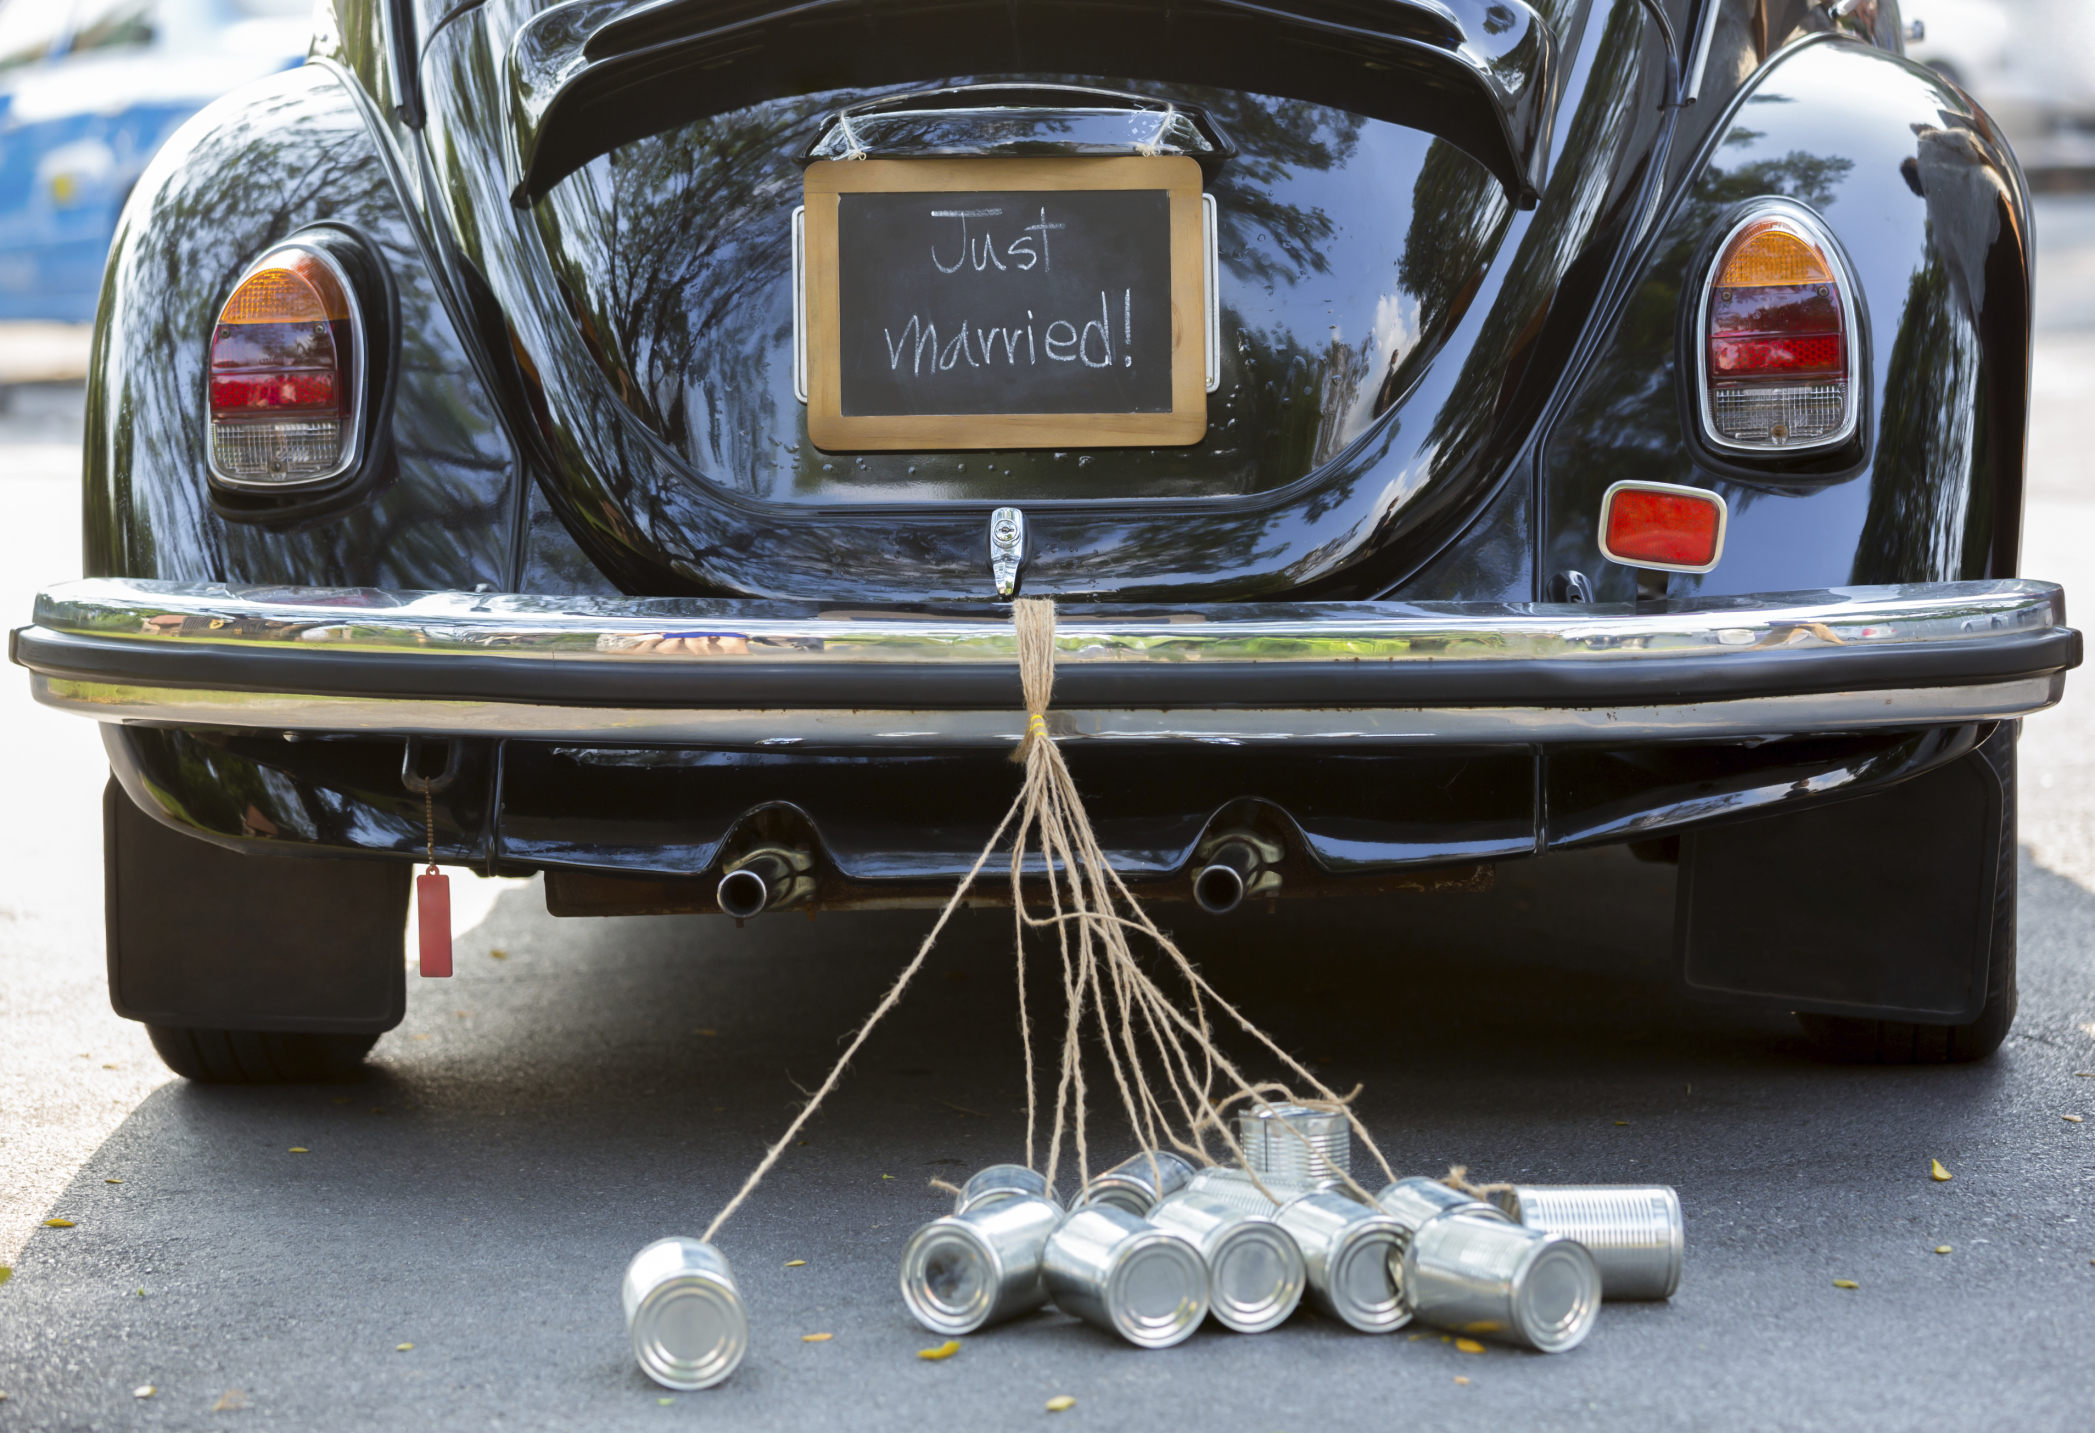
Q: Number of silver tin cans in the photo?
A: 12